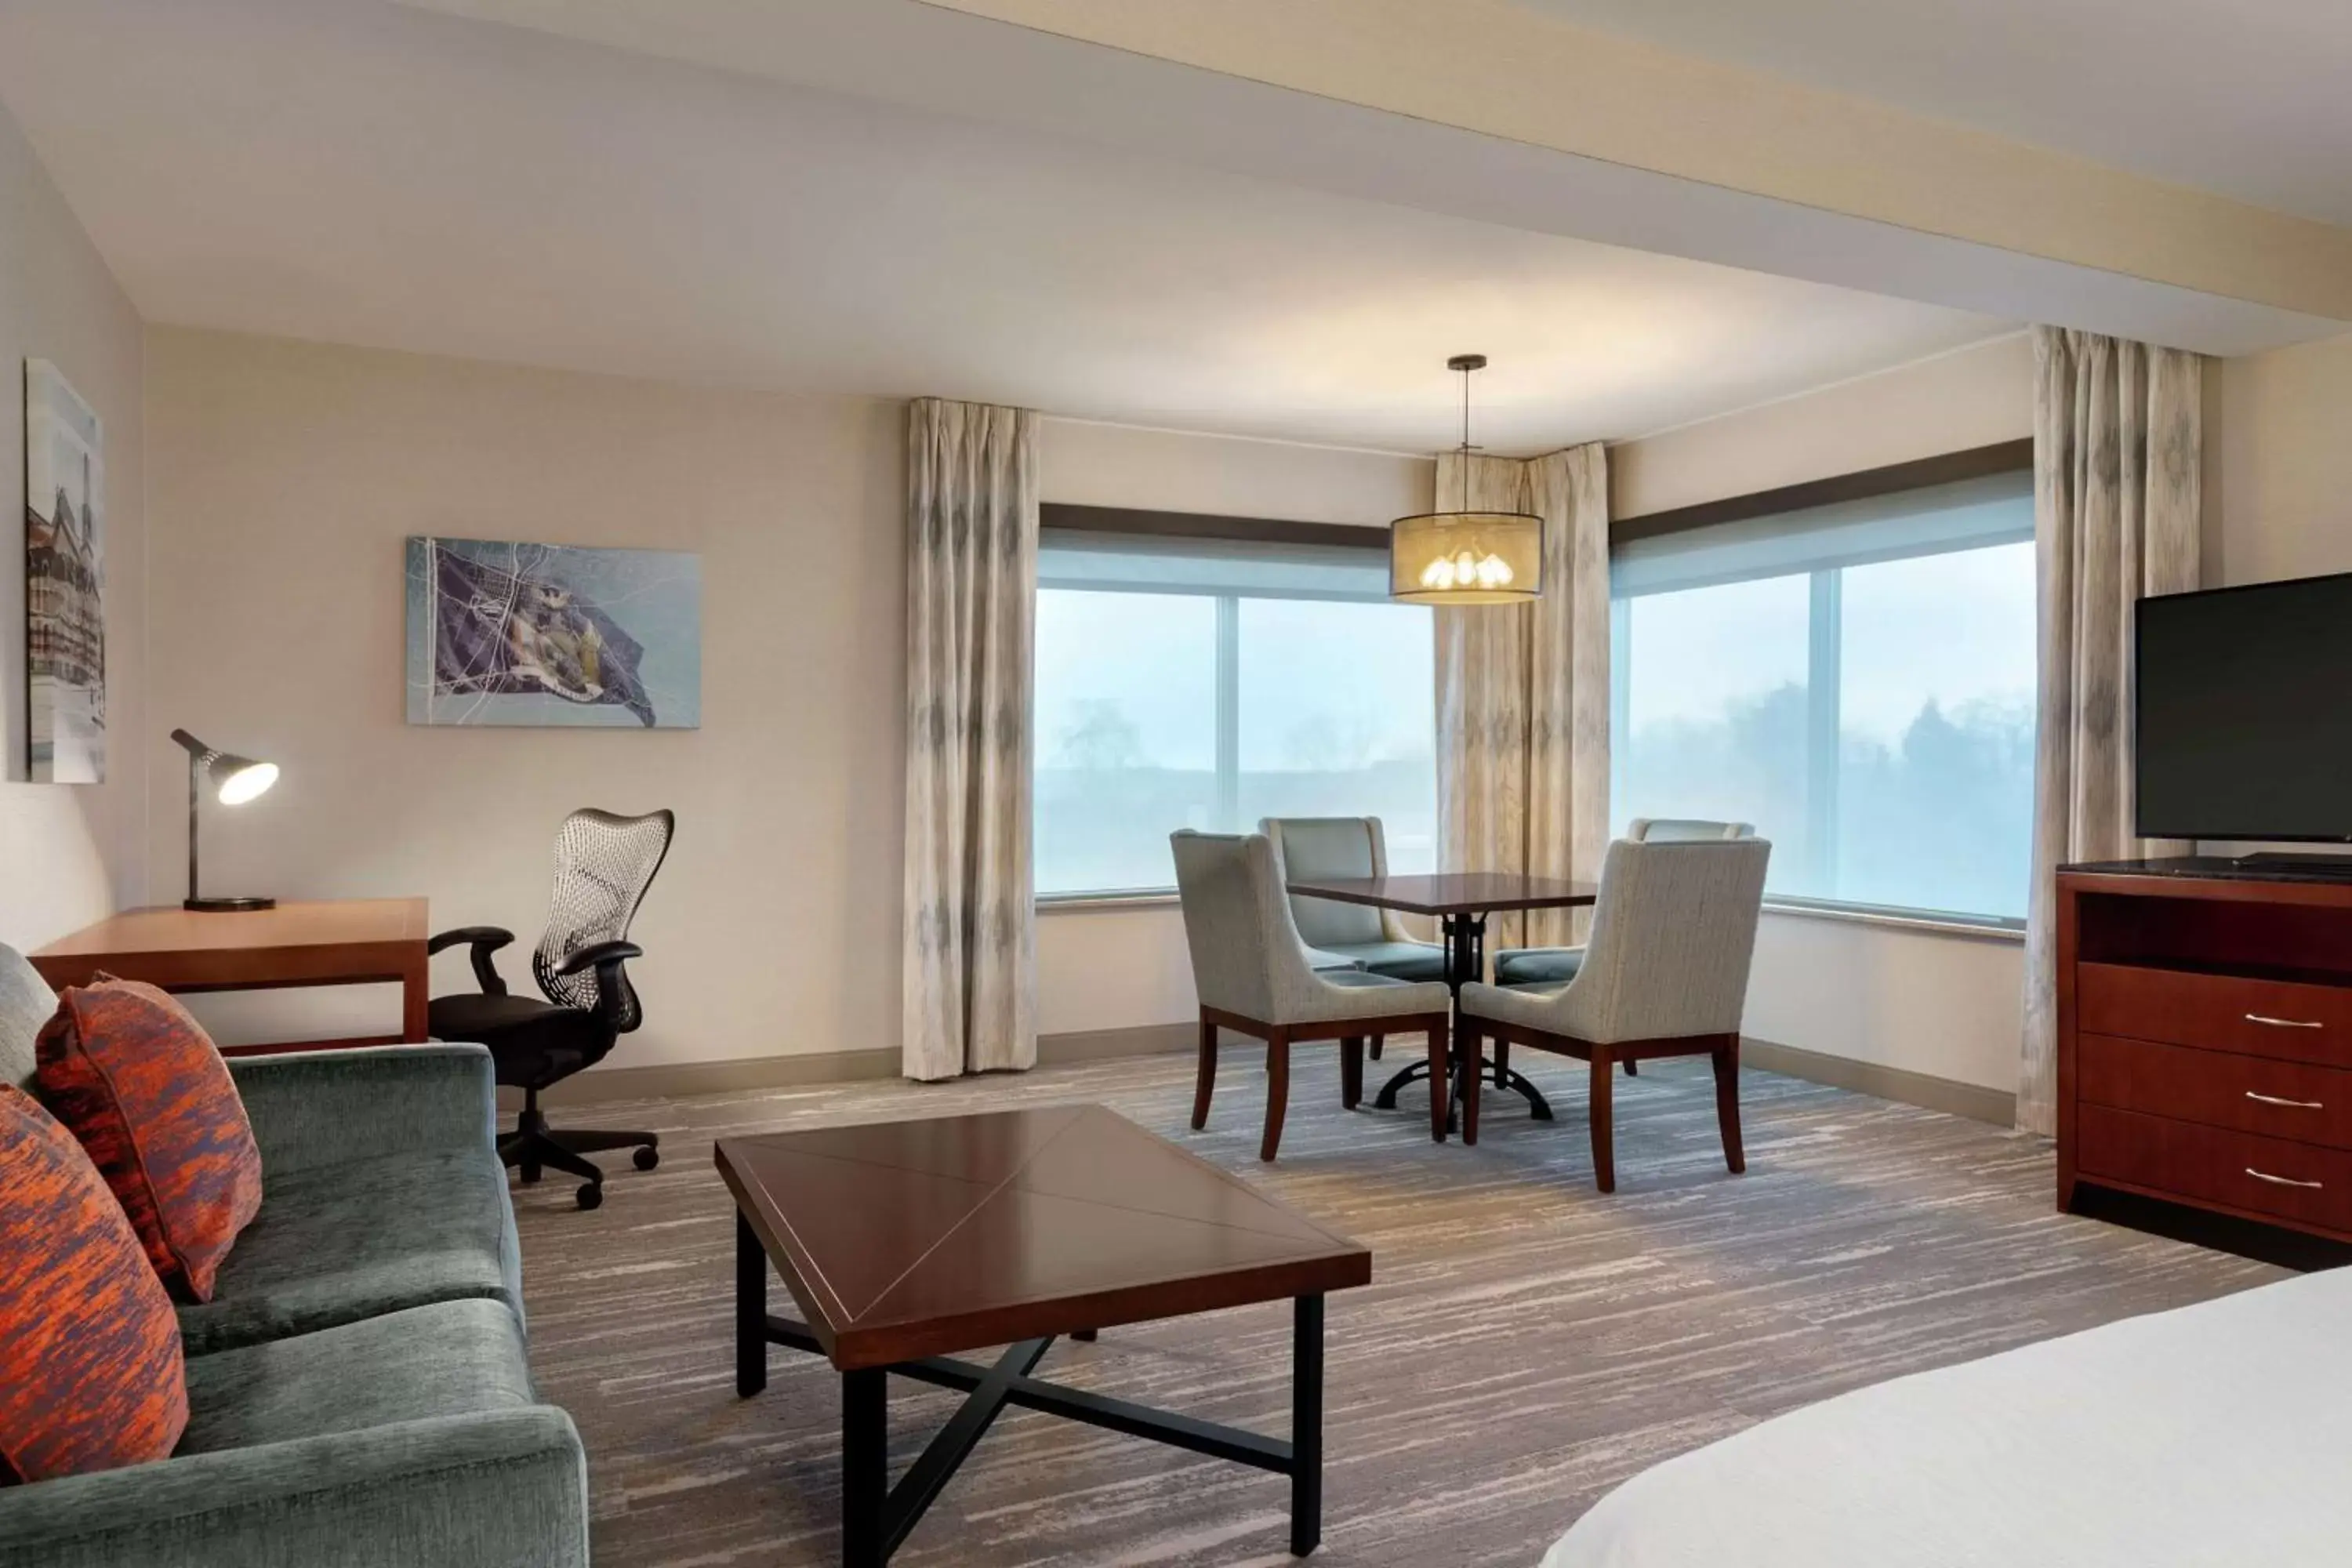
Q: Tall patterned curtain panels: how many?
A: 4